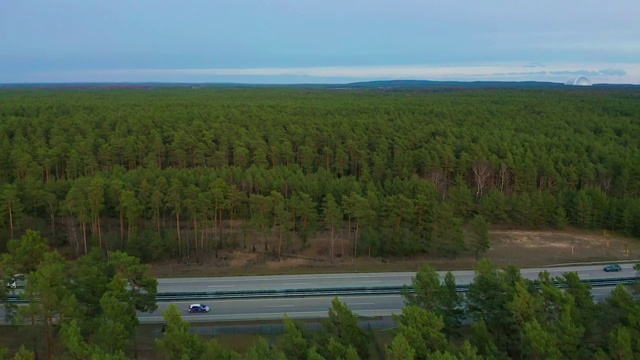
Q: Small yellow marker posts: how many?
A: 4